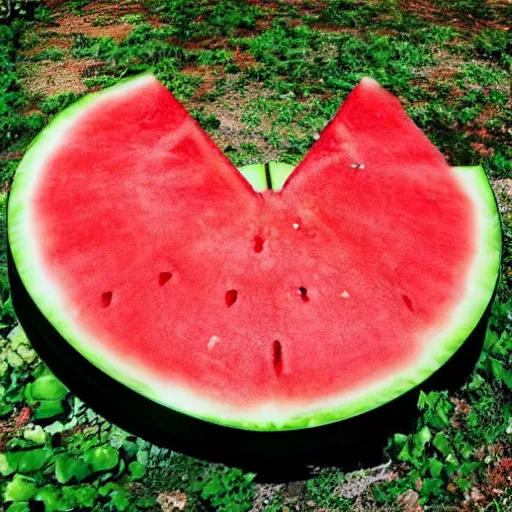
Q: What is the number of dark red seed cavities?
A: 7